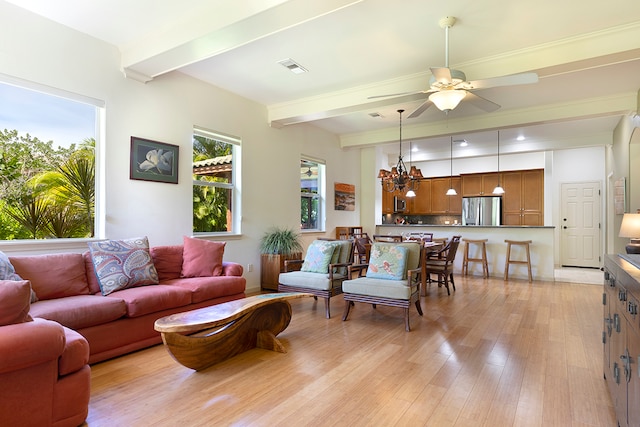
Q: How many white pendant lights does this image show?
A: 3